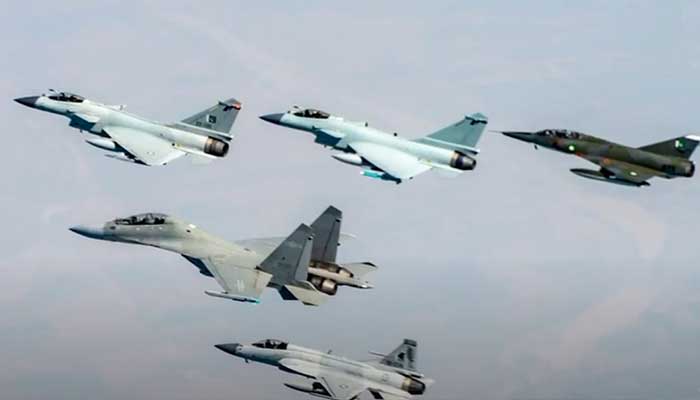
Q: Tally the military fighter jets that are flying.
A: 5